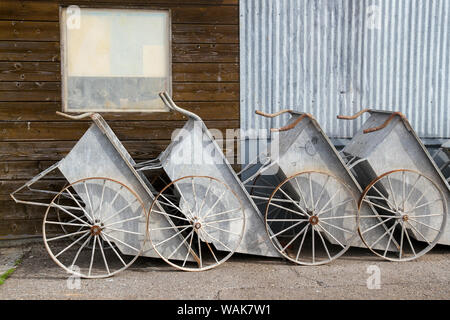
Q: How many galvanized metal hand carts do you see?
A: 4